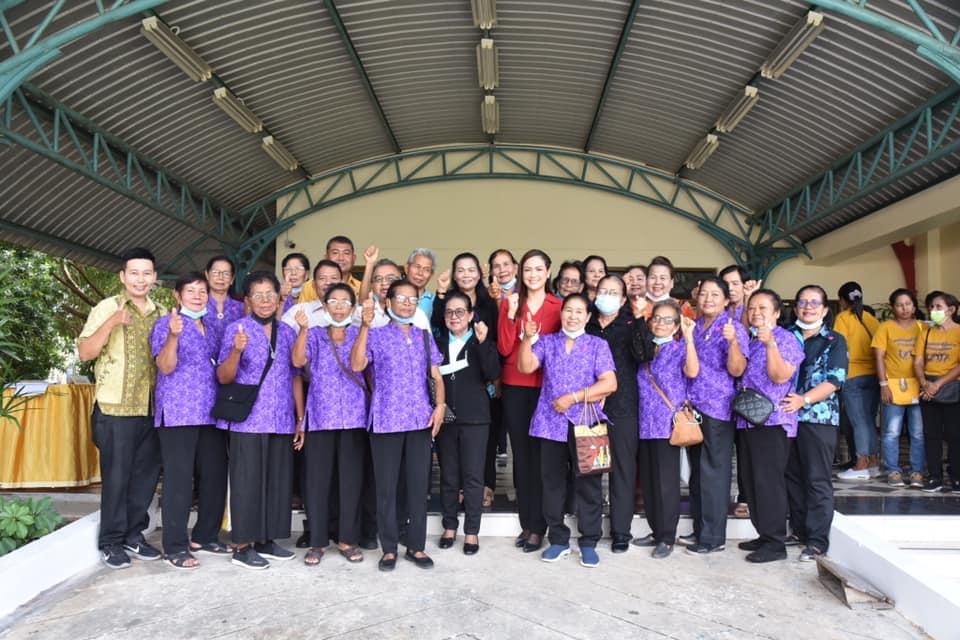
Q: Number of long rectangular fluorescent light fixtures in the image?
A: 9